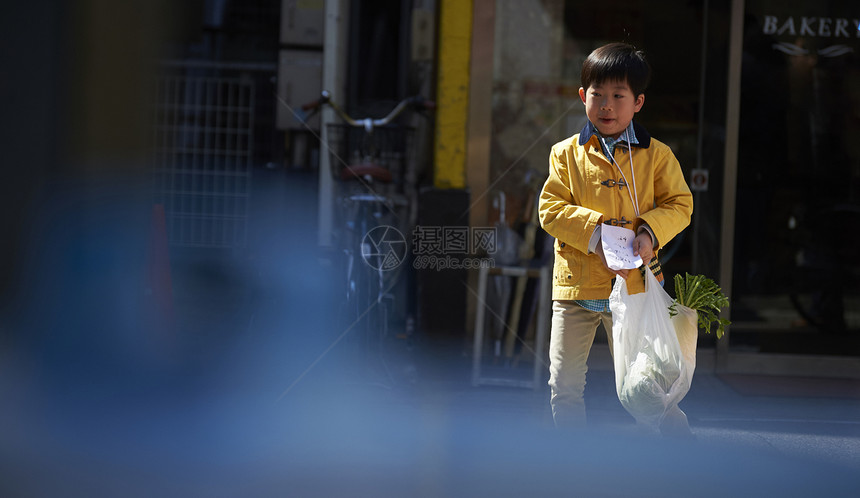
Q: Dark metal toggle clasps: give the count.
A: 2